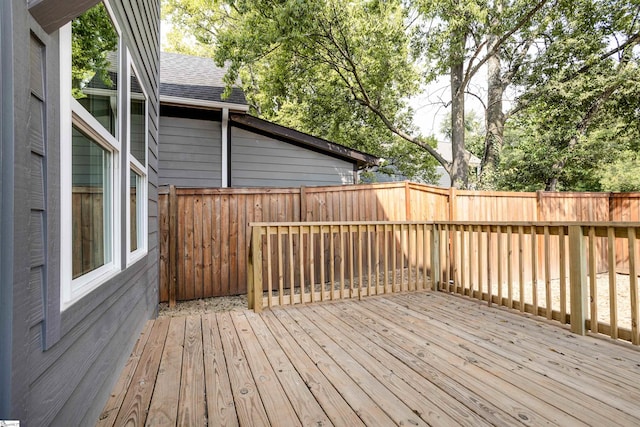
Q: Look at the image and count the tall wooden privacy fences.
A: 1